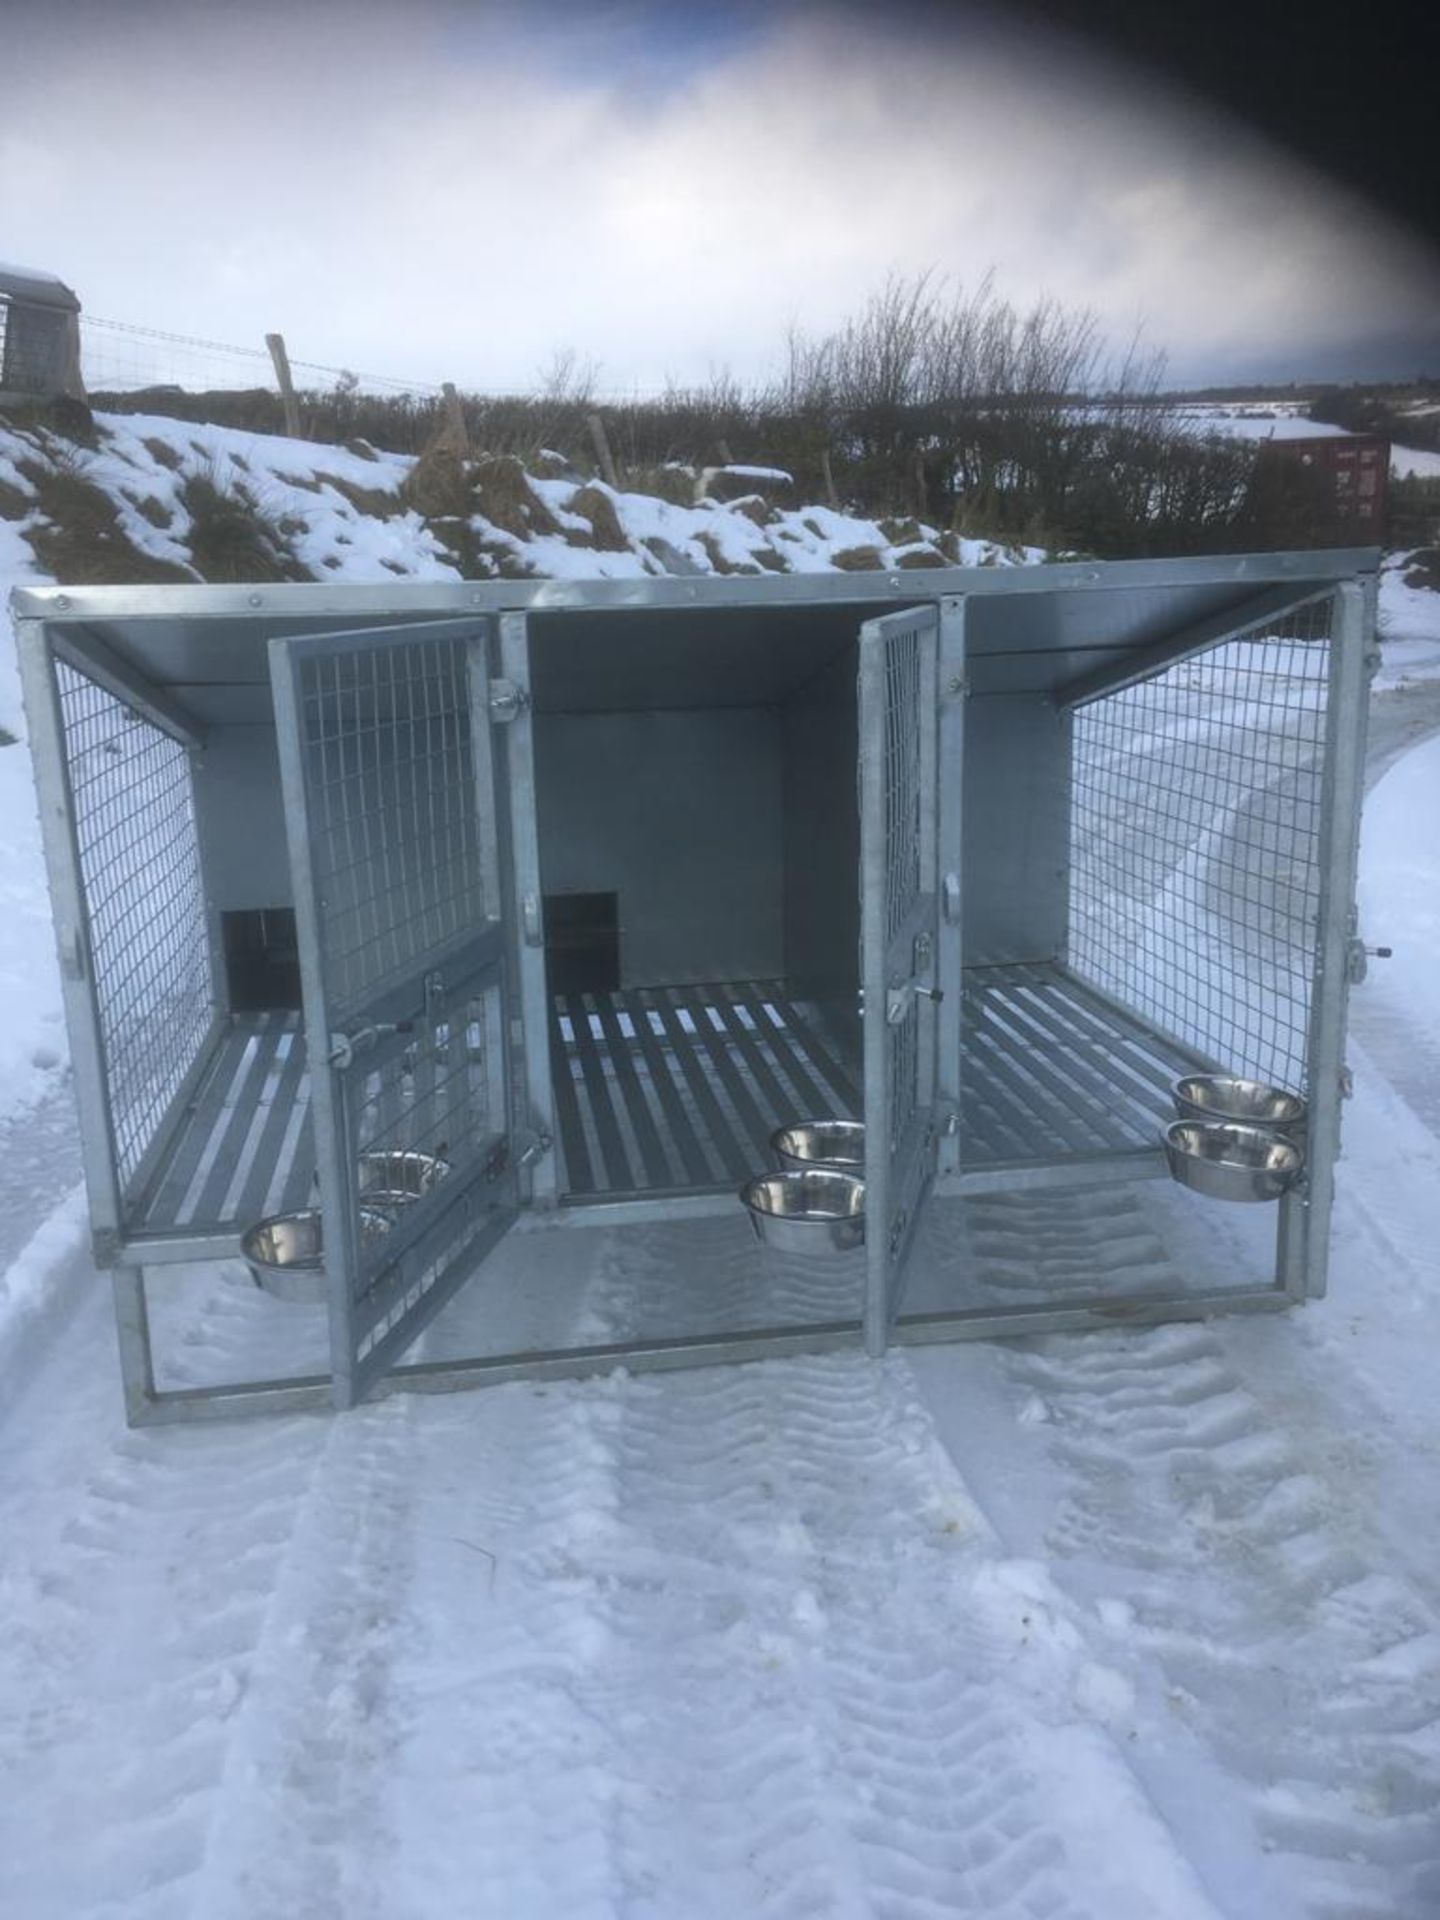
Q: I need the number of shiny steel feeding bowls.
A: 6